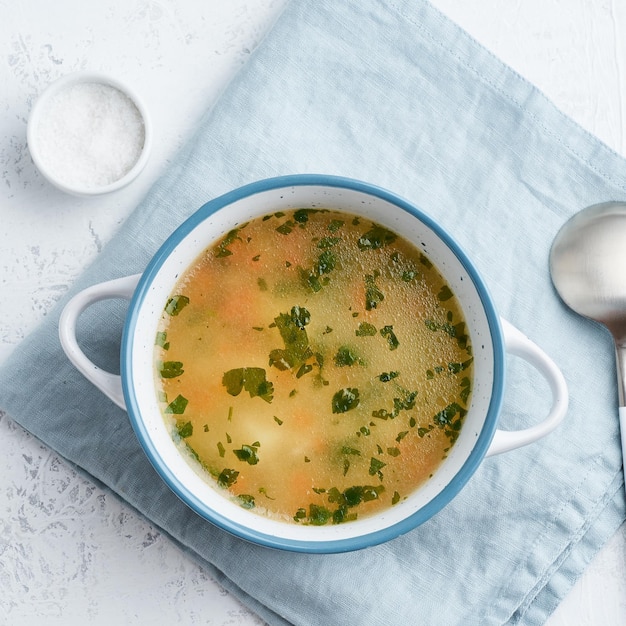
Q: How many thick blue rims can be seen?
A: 1